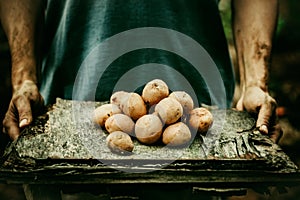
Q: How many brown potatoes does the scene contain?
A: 11